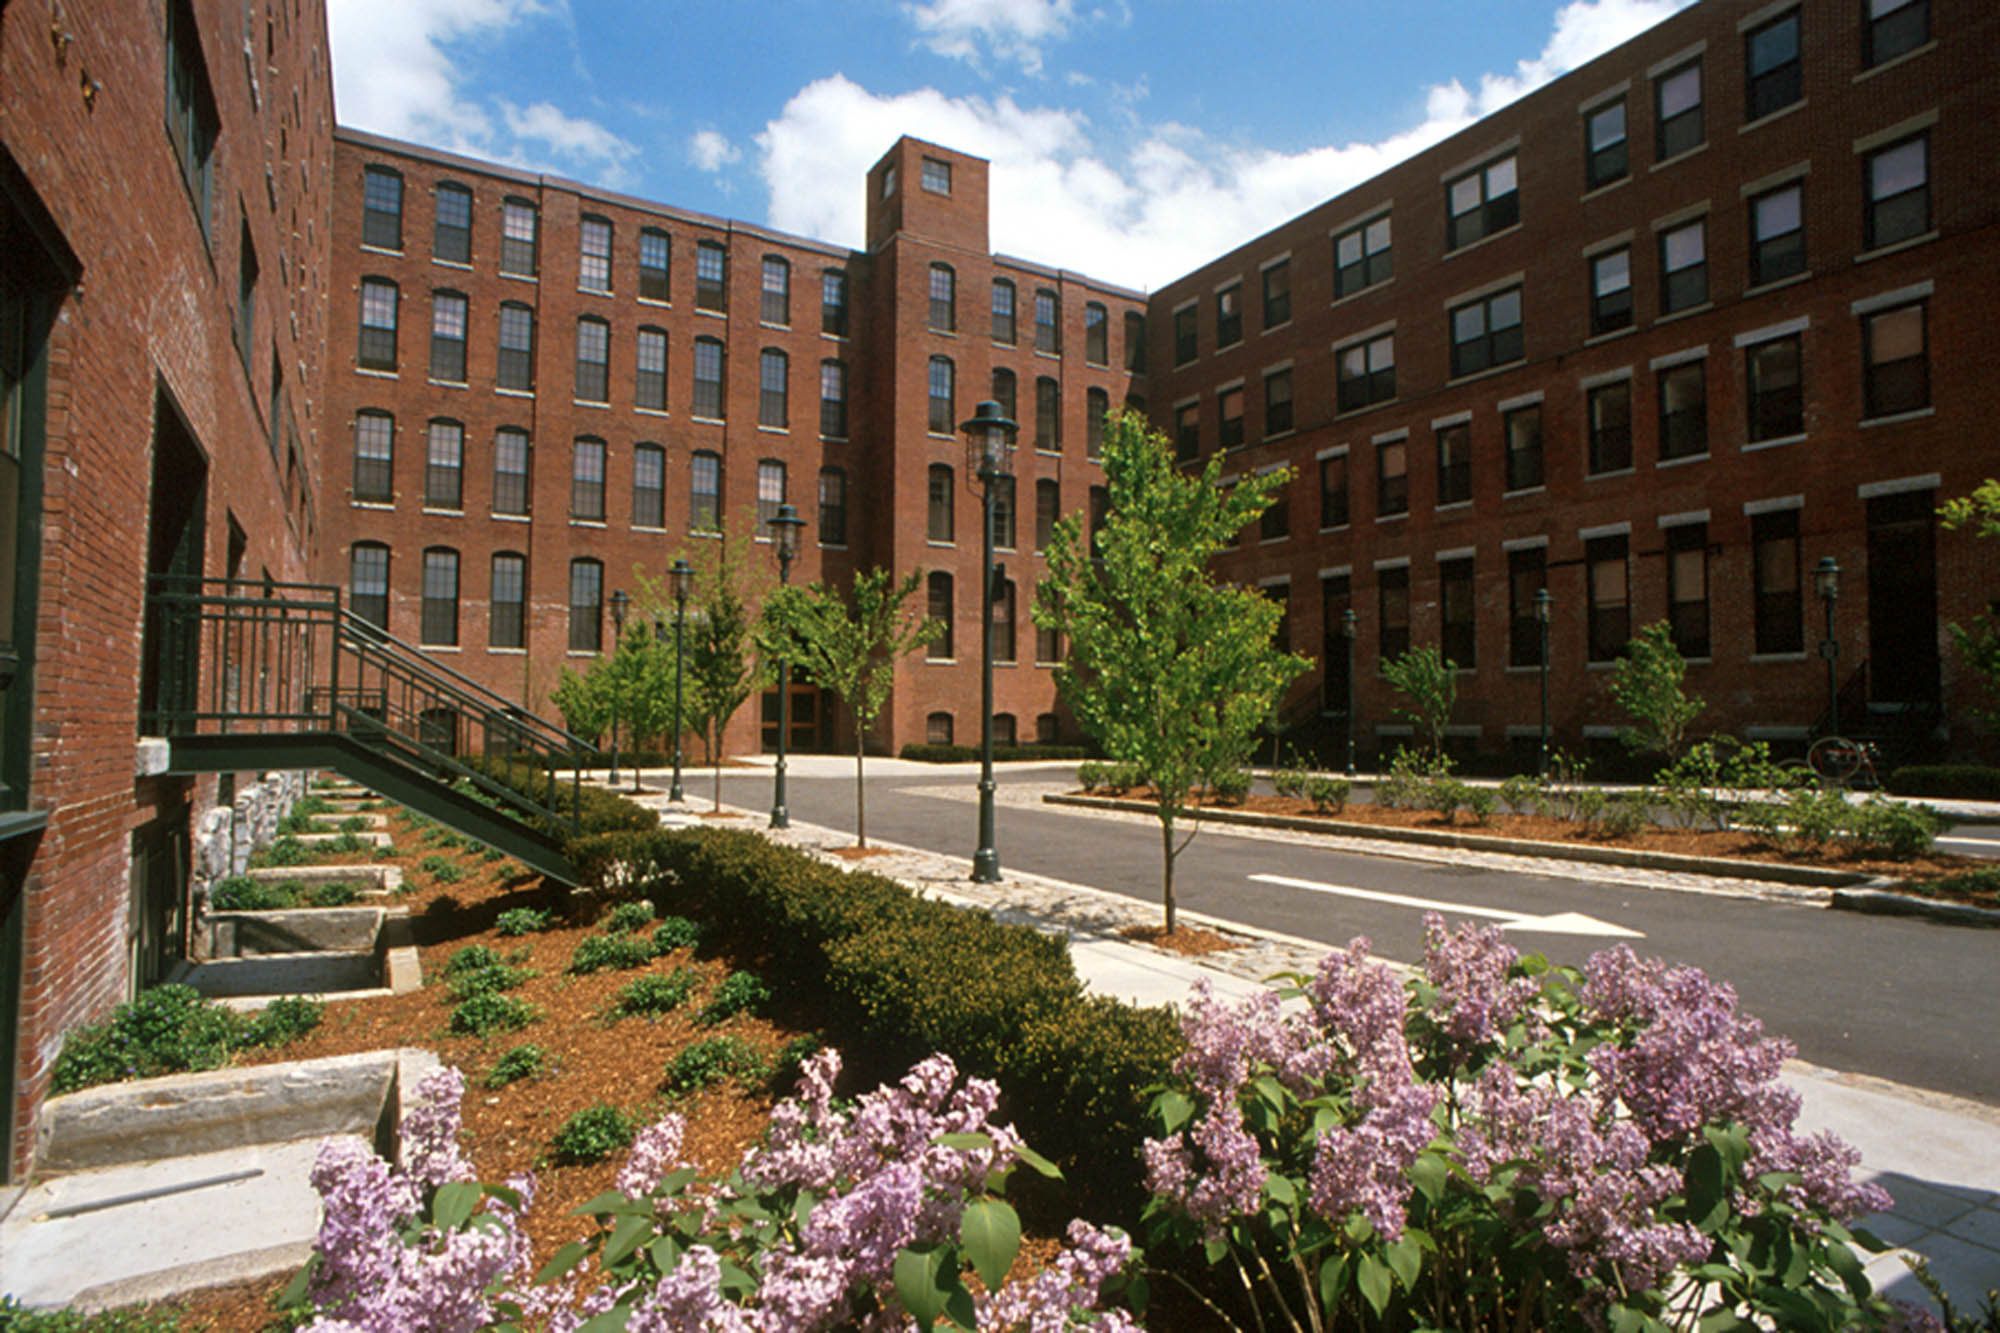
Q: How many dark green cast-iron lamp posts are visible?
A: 7